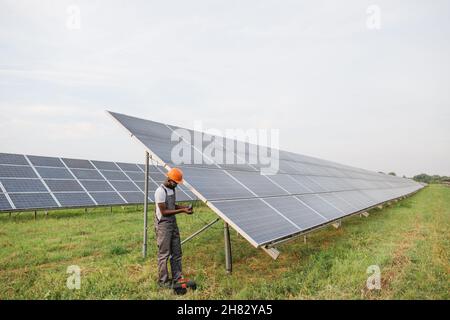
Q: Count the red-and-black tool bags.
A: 1